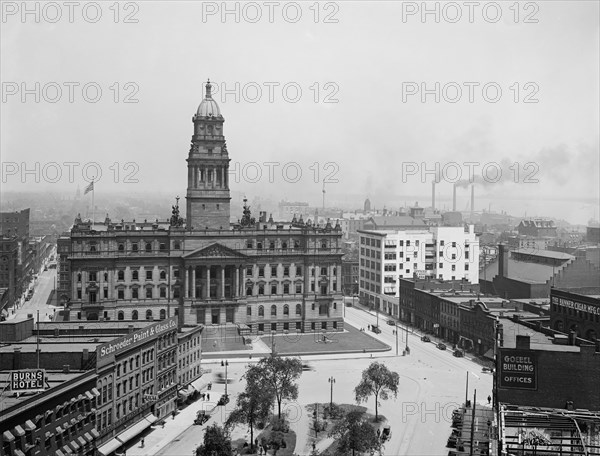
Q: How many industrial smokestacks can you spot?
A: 3